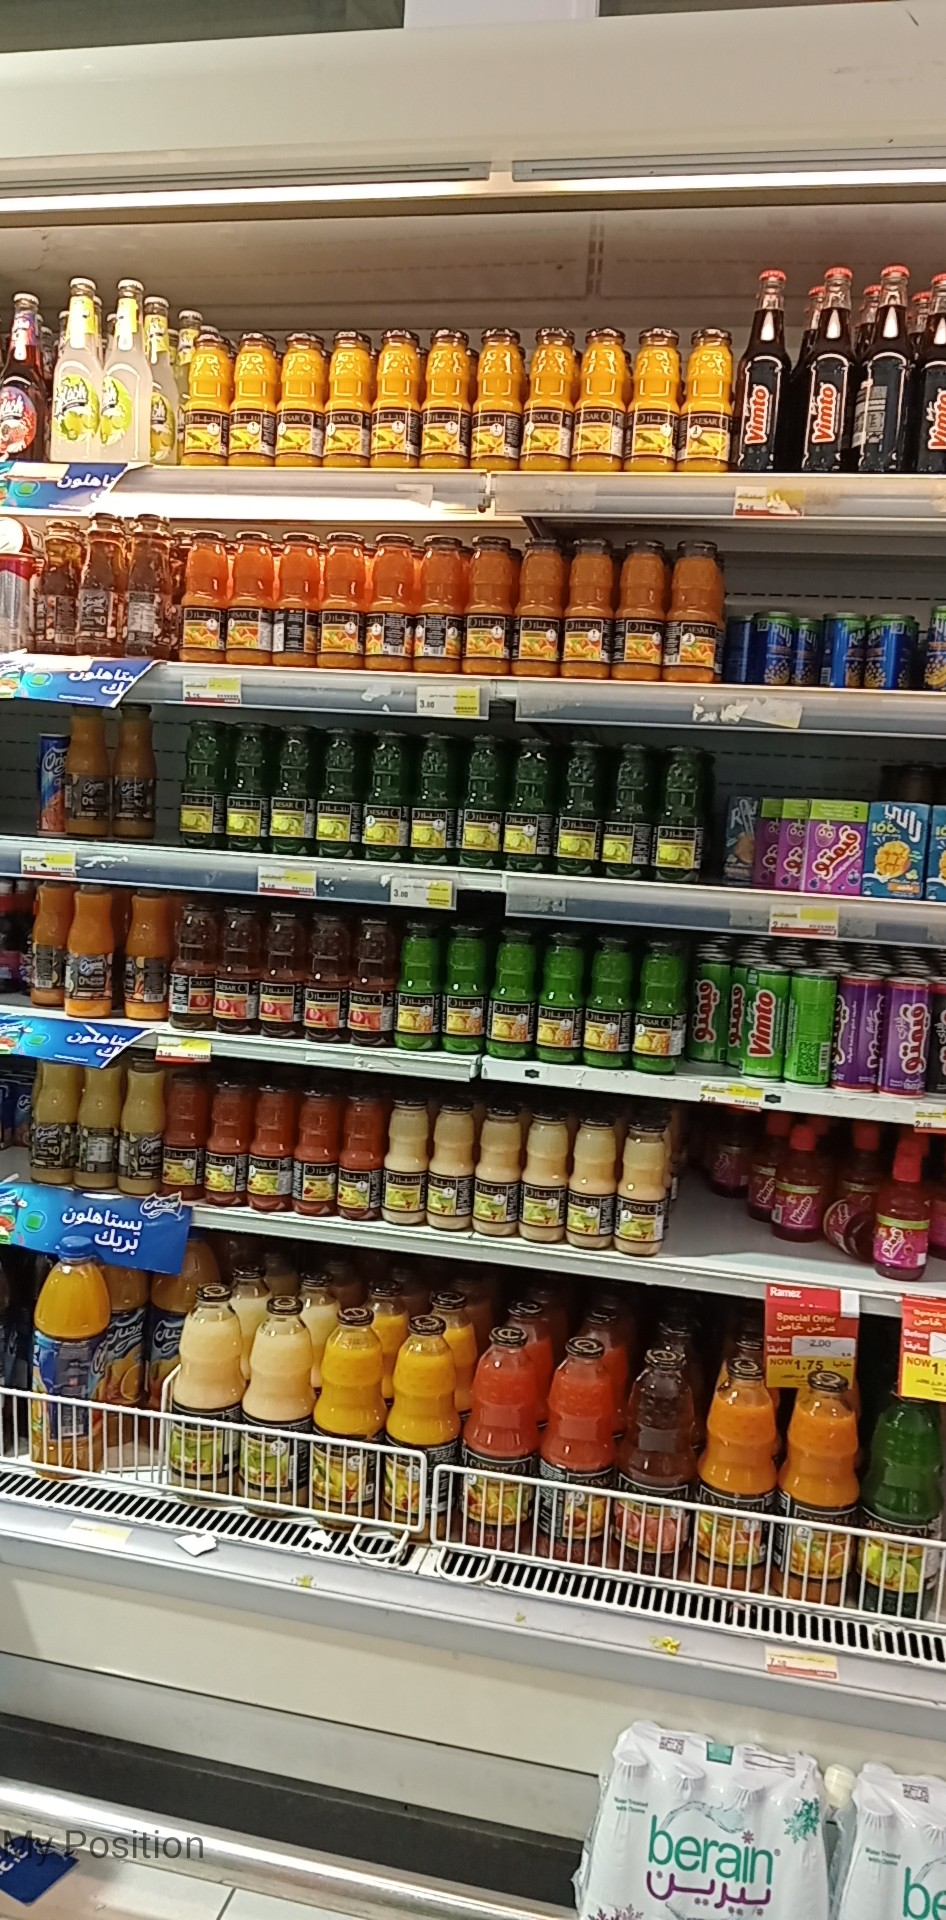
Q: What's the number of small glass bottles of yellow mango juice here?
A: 11